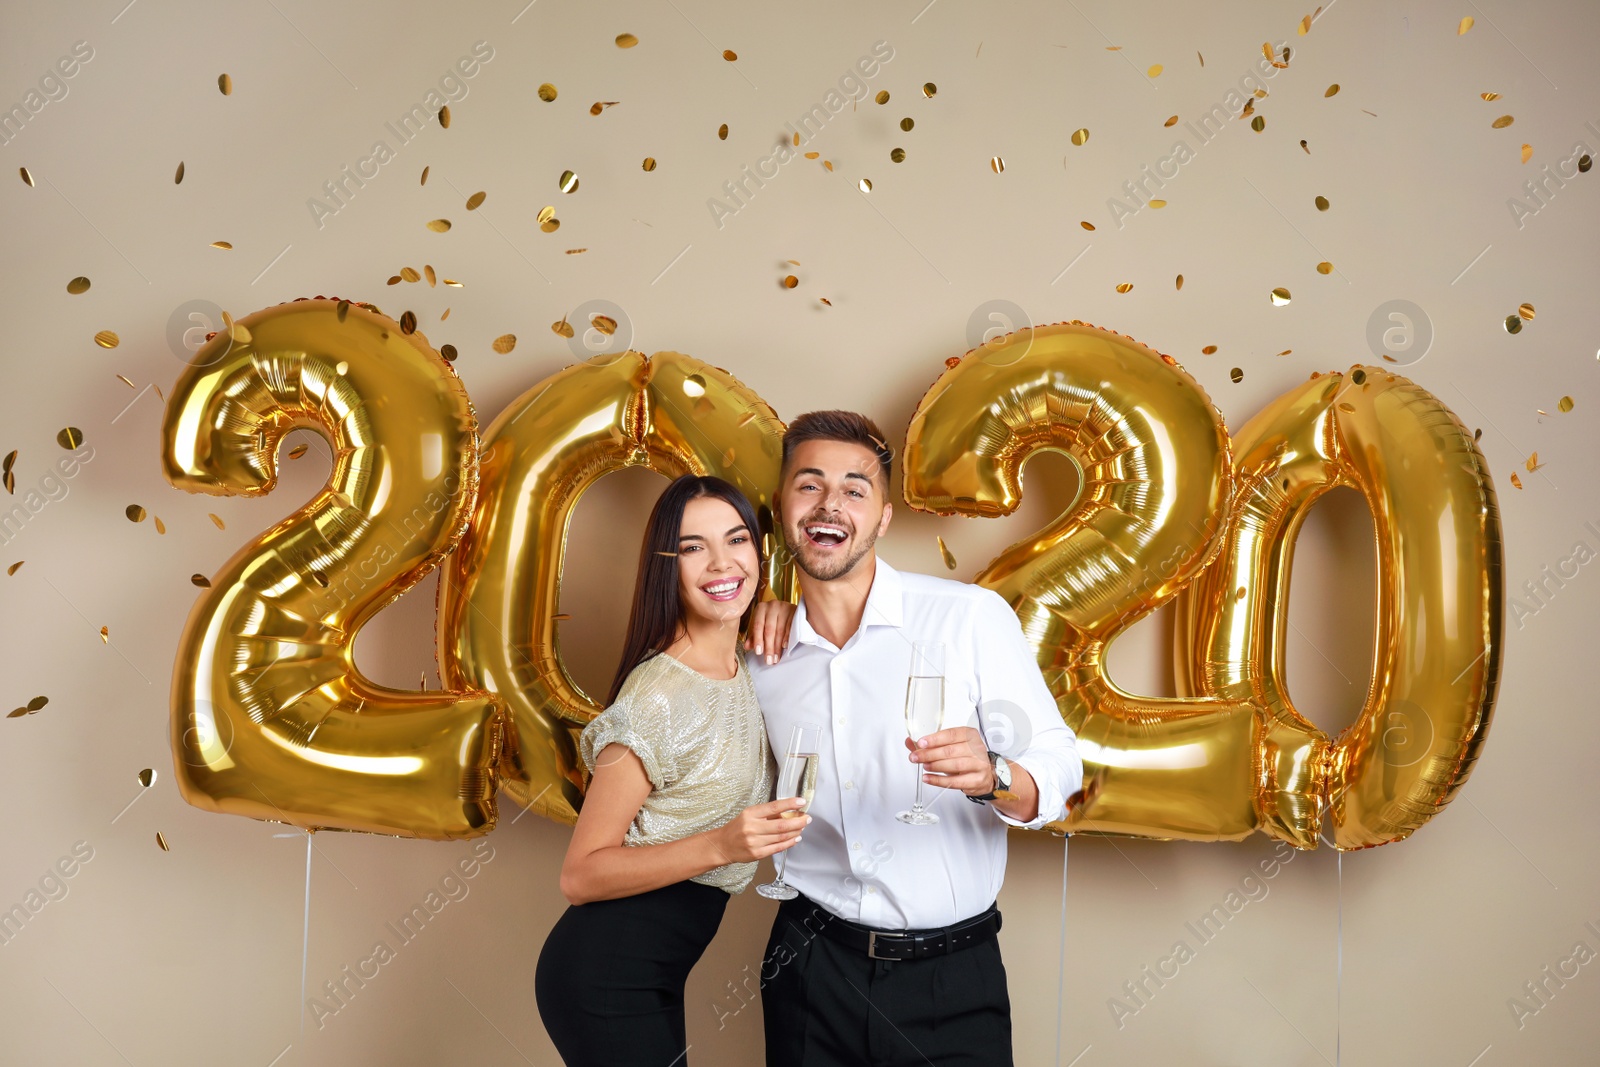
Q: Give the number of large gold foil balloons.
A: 4